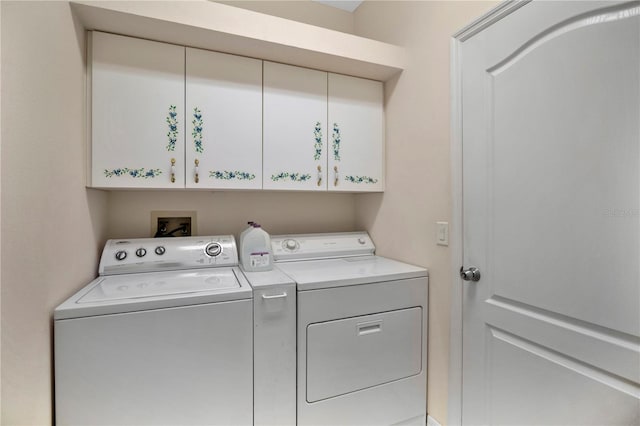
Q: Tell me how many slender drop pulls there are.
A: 4